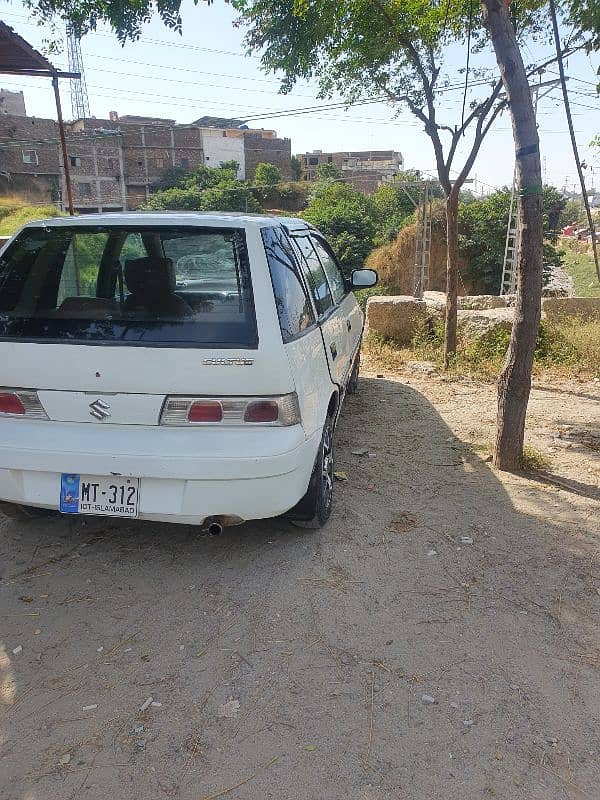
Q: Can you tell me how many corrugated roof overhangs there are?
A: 1